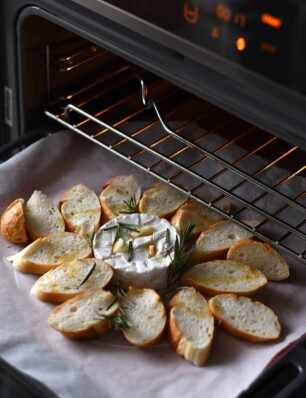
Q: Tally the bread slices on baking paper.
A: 15